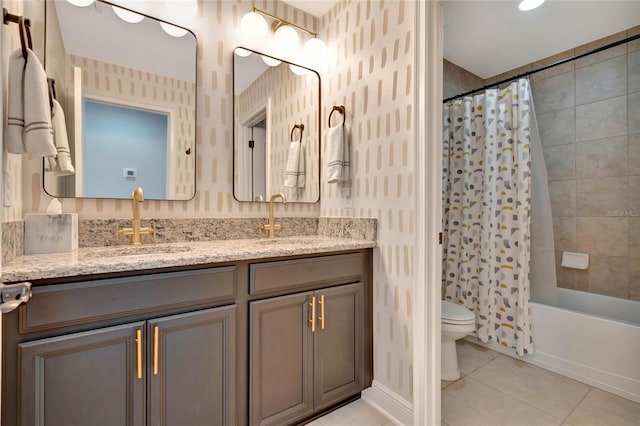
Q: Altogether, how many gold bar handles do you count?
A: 4